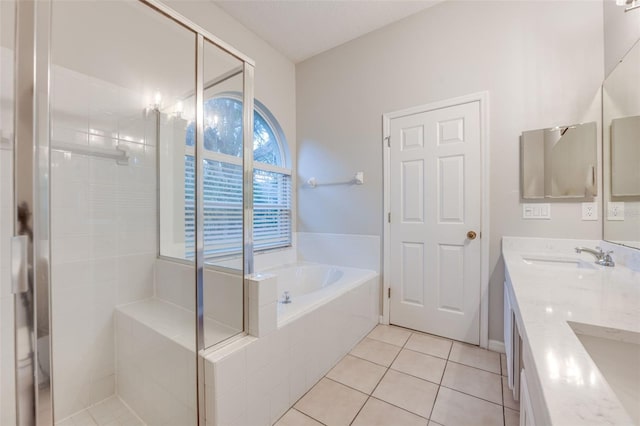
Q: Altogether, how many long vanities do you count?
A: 1